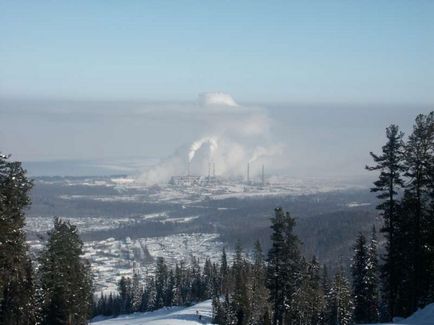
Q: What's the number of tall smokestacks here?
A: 5